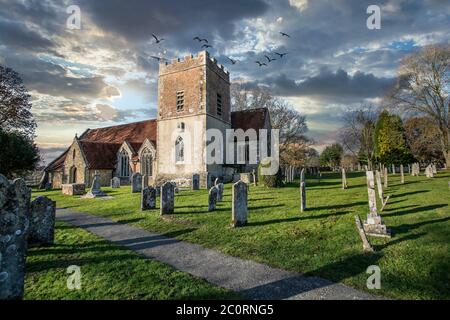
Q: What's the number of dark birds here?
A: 9